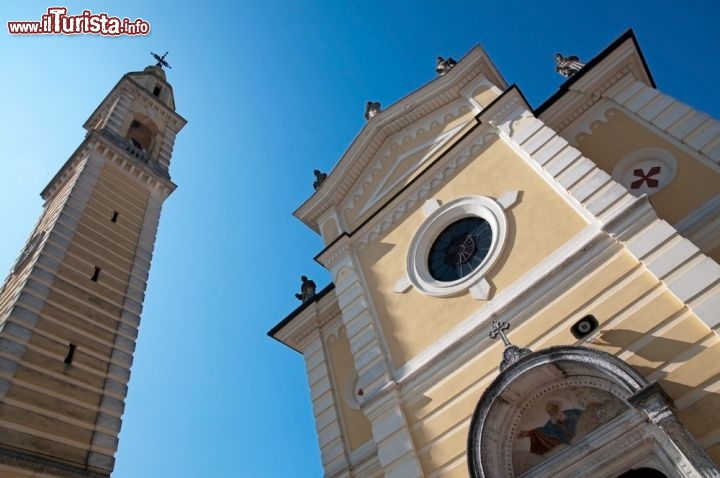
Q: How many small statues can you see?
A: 5